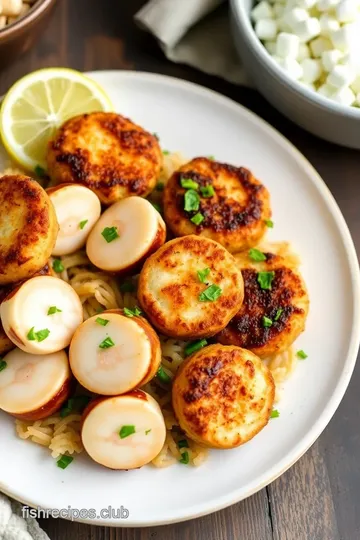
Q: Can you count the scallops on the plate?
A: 12